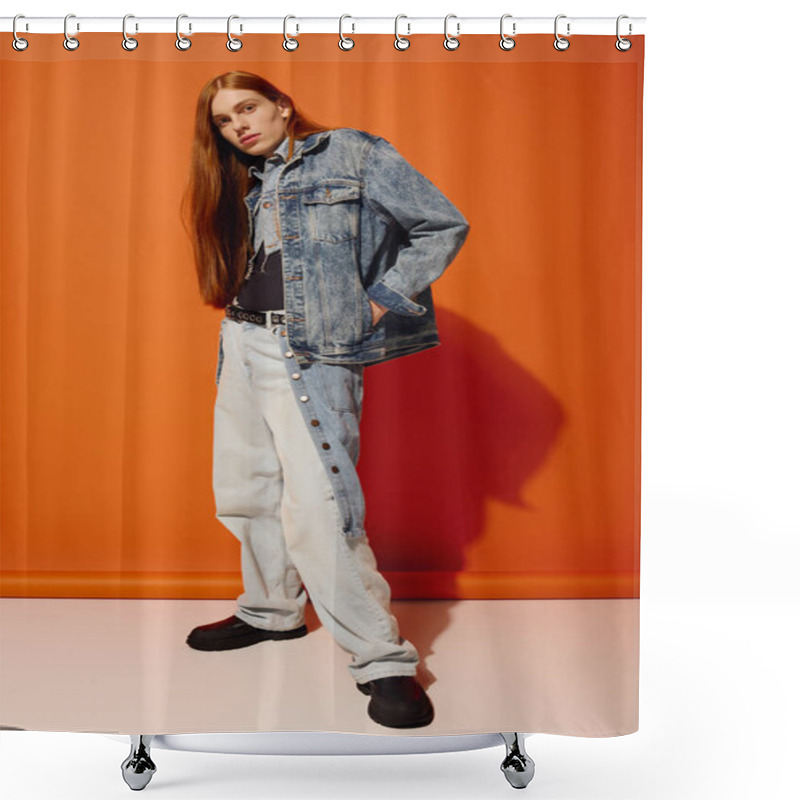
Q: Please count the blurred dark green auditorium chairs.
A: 0